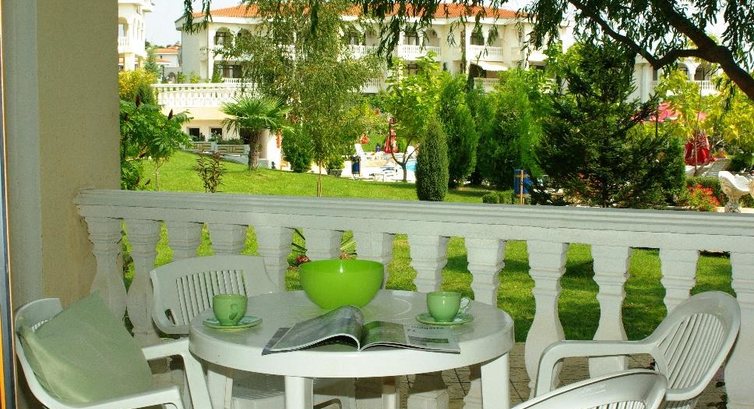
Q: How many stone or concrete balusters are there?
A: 13